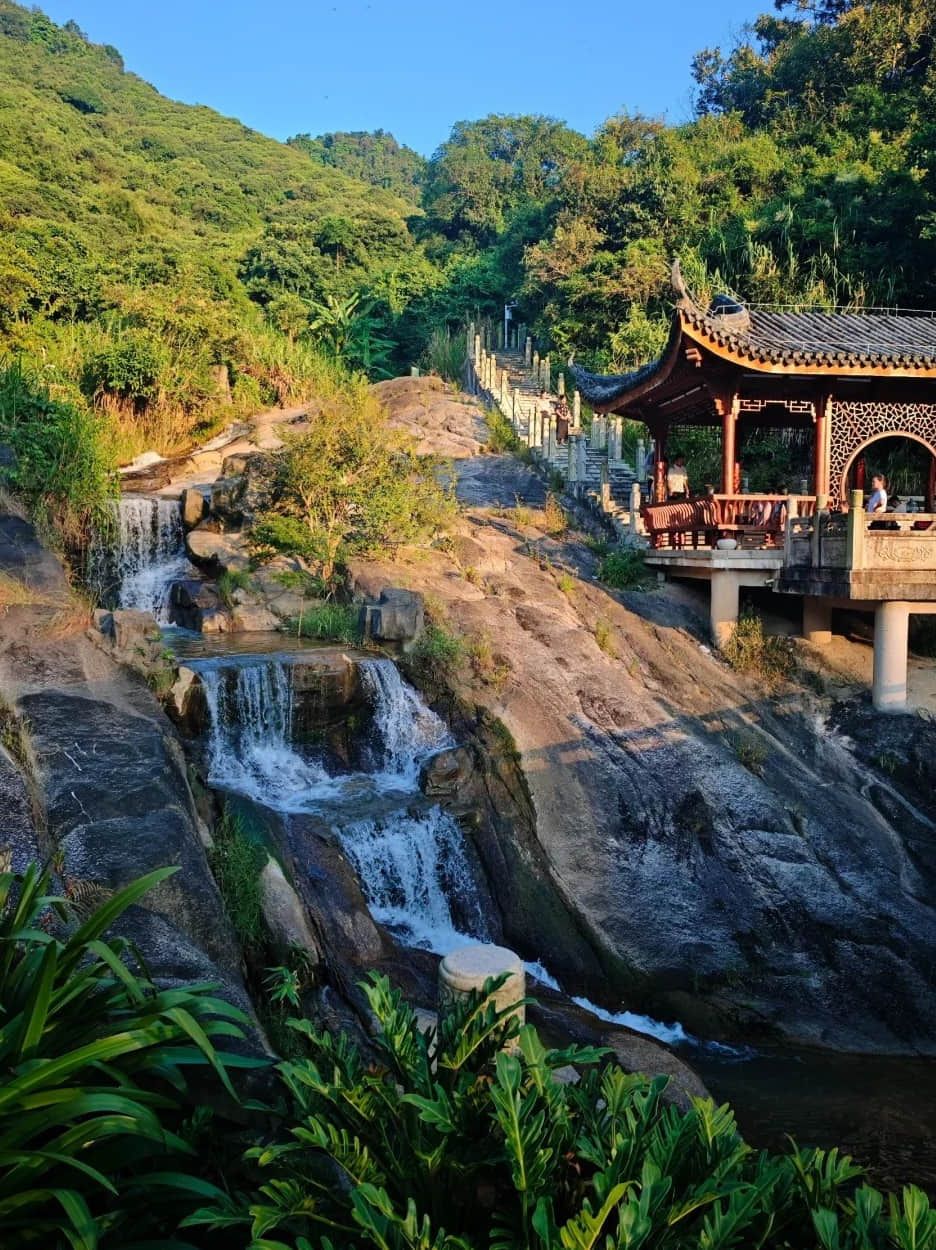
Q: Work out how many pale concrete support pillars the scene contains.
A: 3